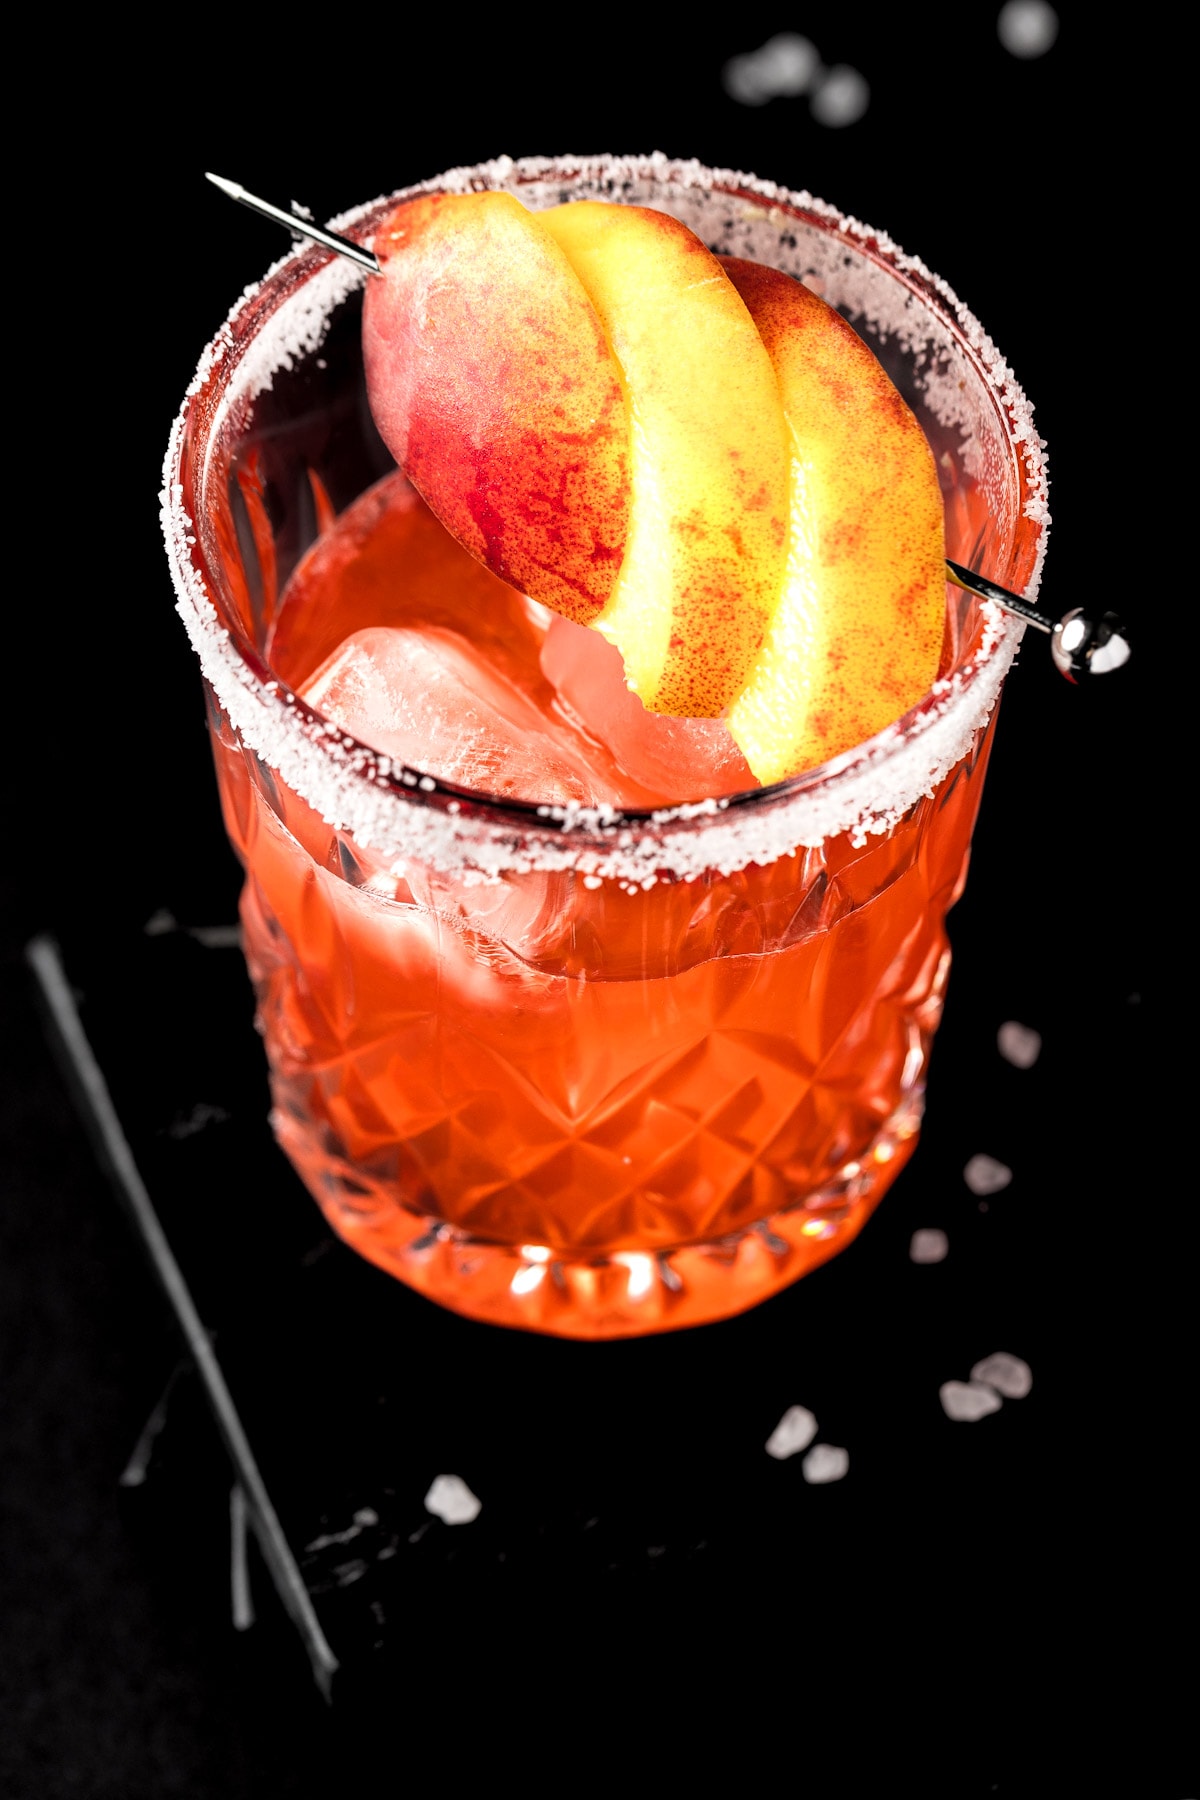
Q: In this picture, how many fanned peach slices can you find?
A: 3